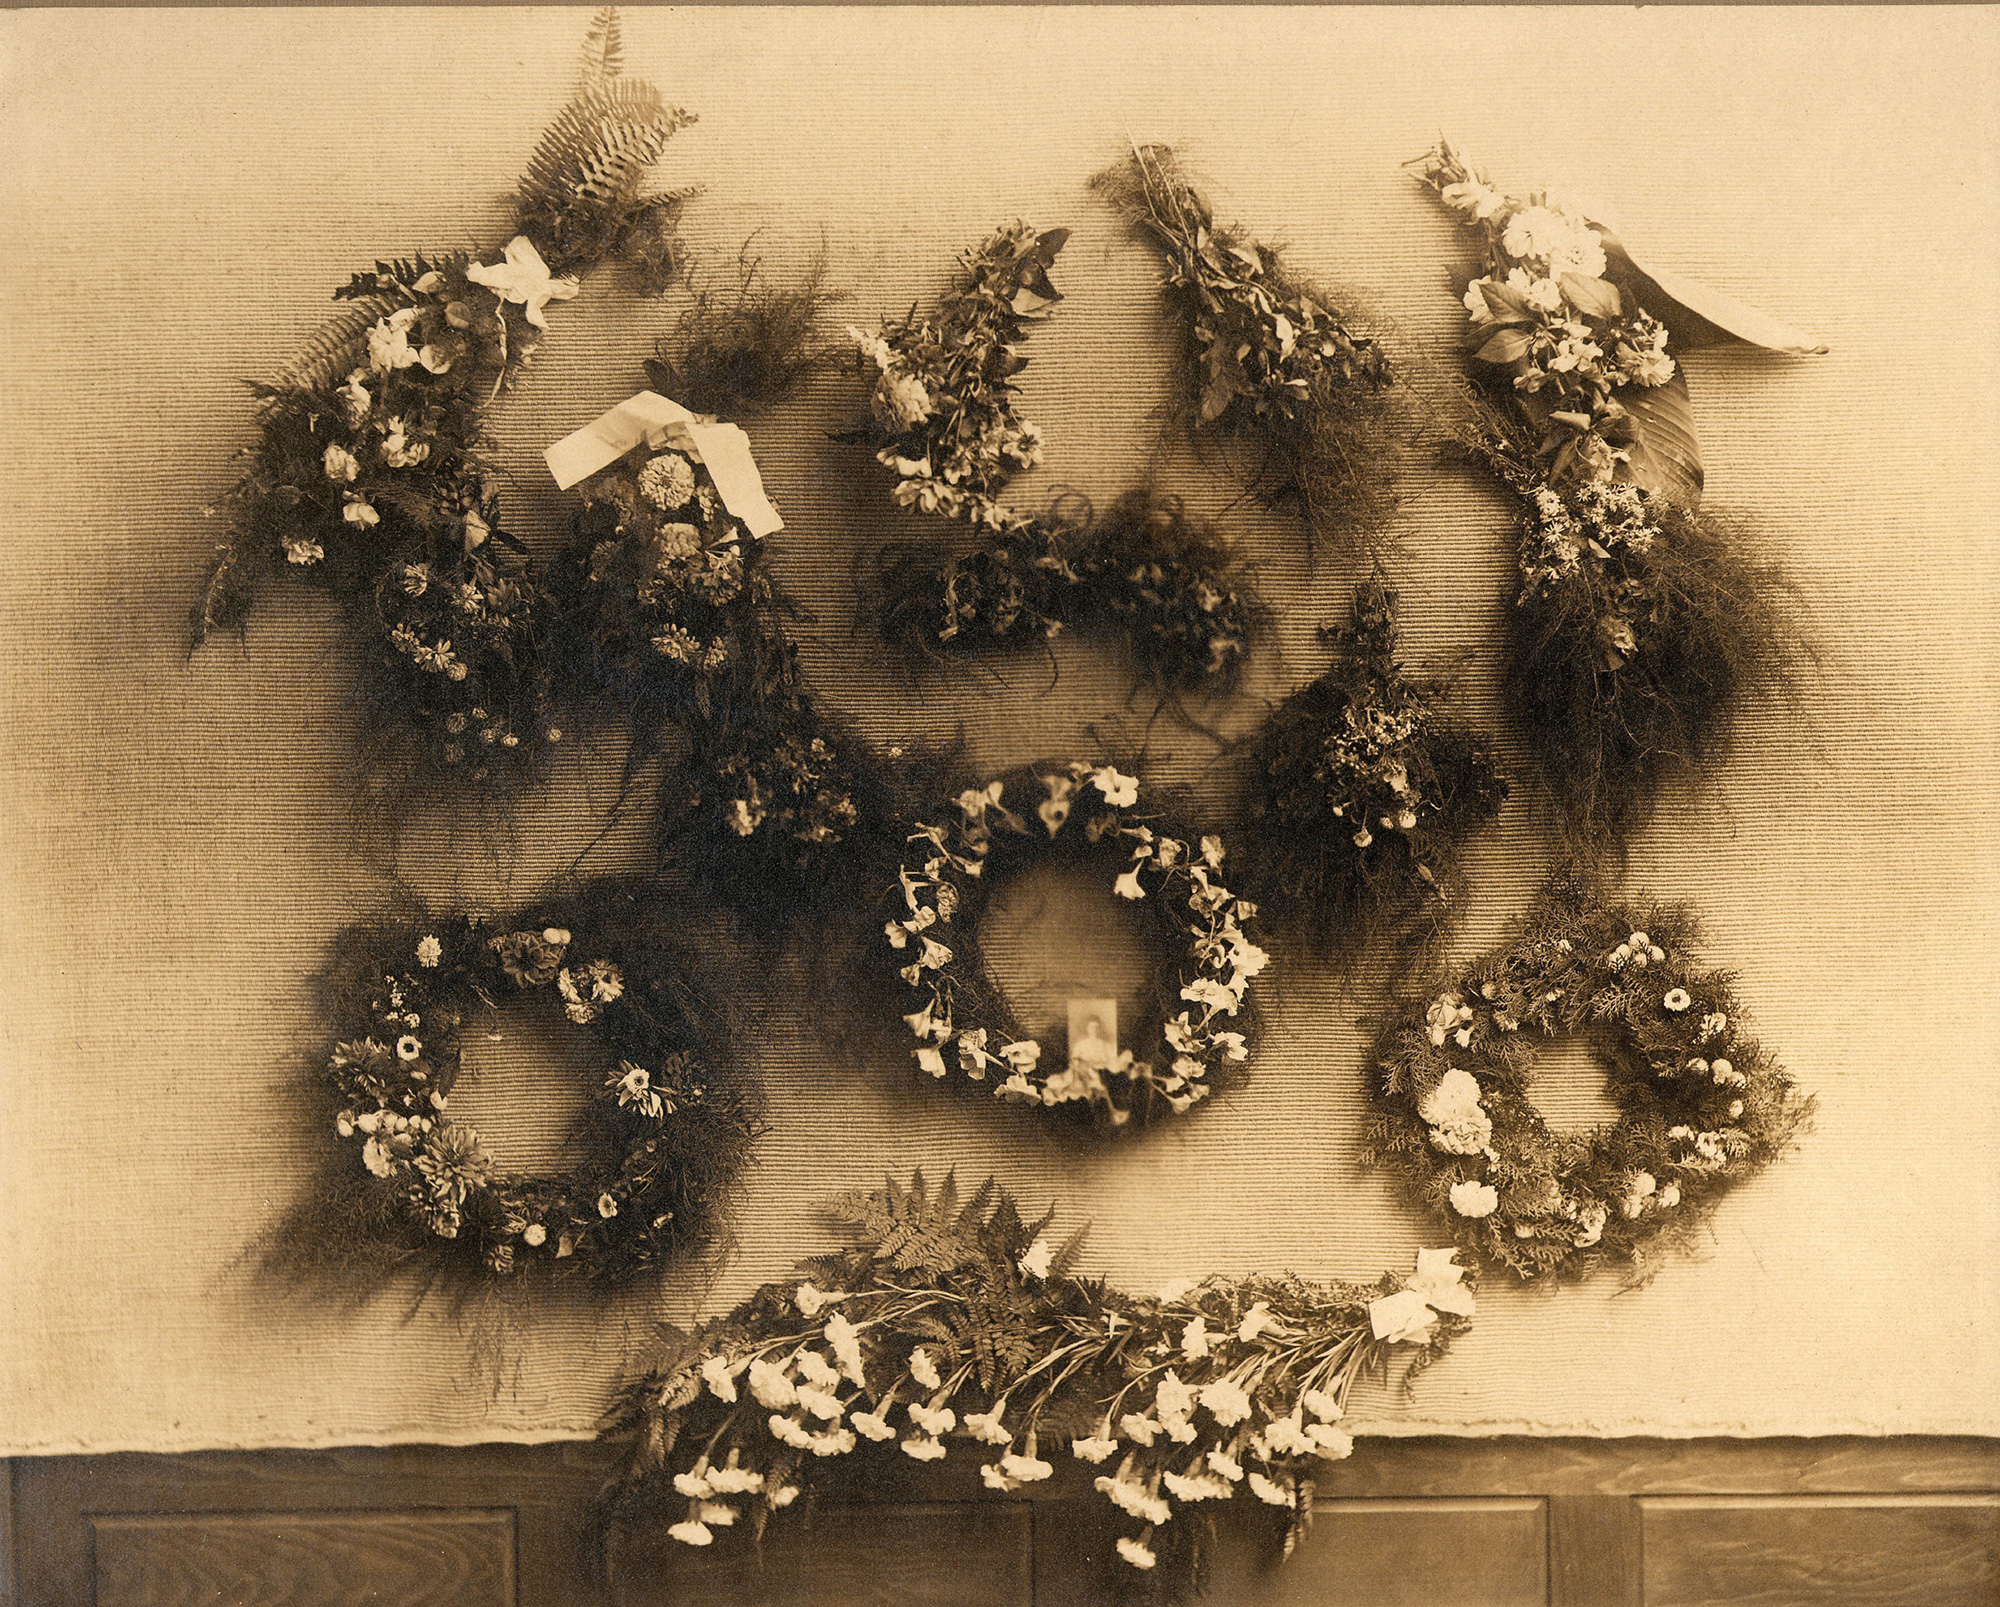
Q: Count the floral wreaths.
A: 3